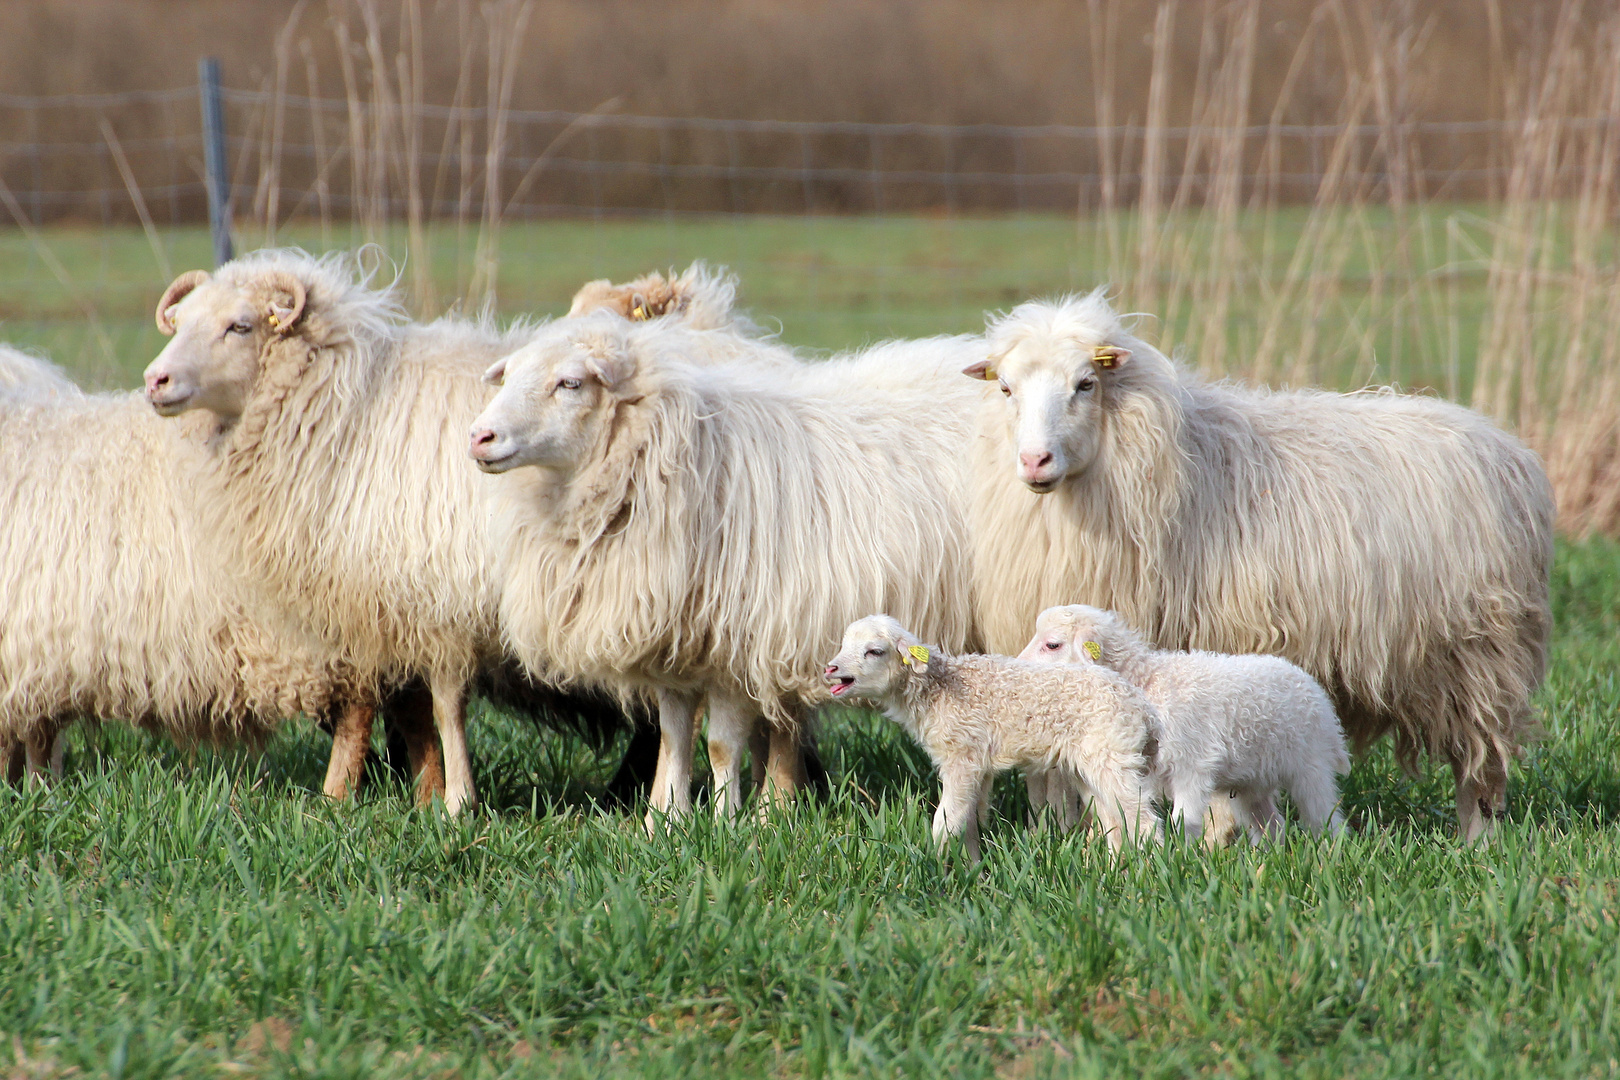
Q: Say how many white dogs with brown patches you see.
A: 0